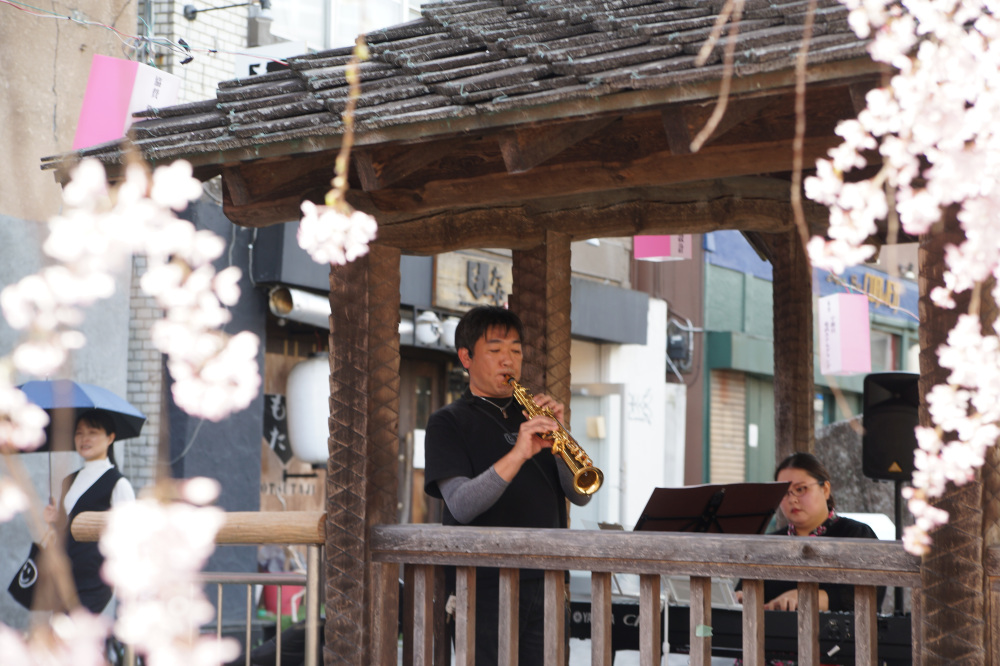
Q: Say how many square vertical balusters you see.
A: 10